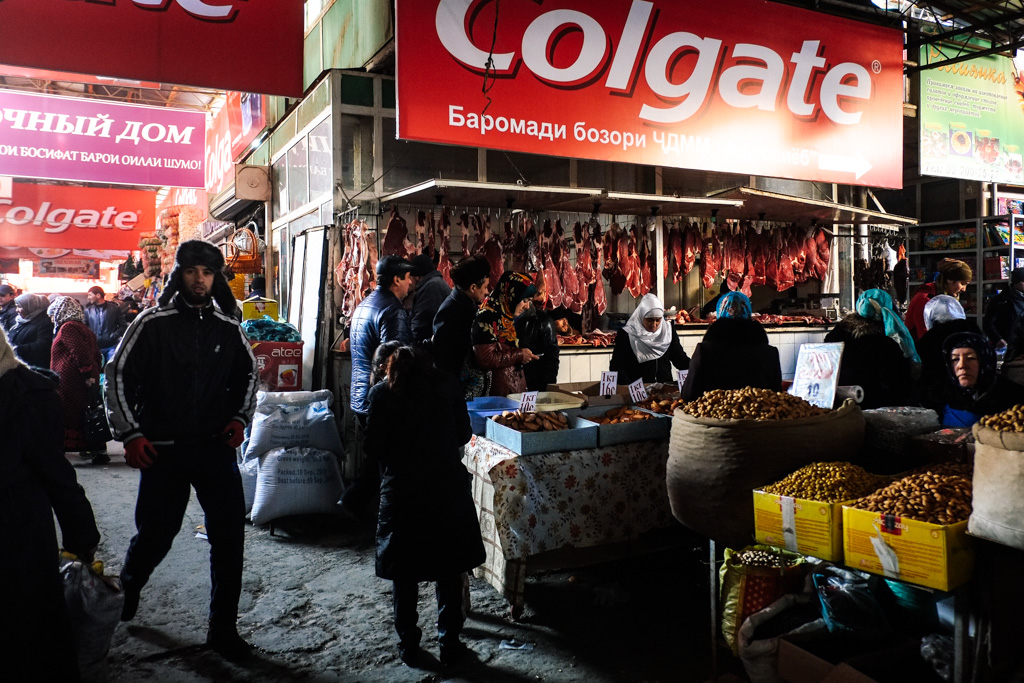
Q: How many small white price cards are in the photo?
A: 4